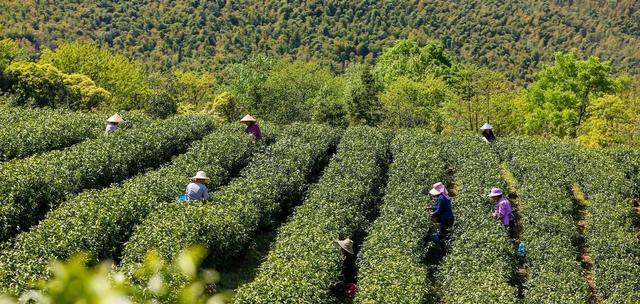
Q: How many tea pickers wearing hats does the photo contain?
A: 7